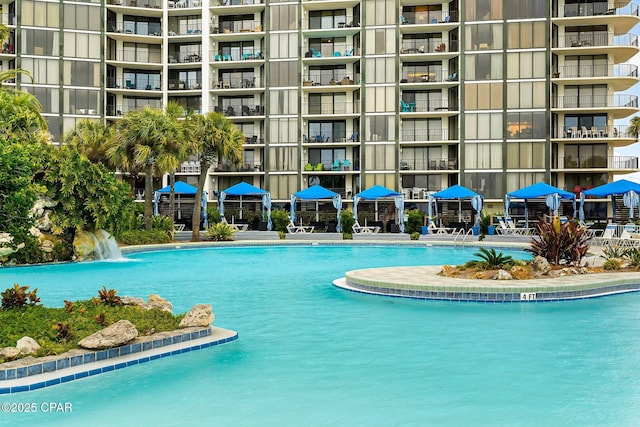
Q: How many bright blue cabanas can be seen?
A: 7